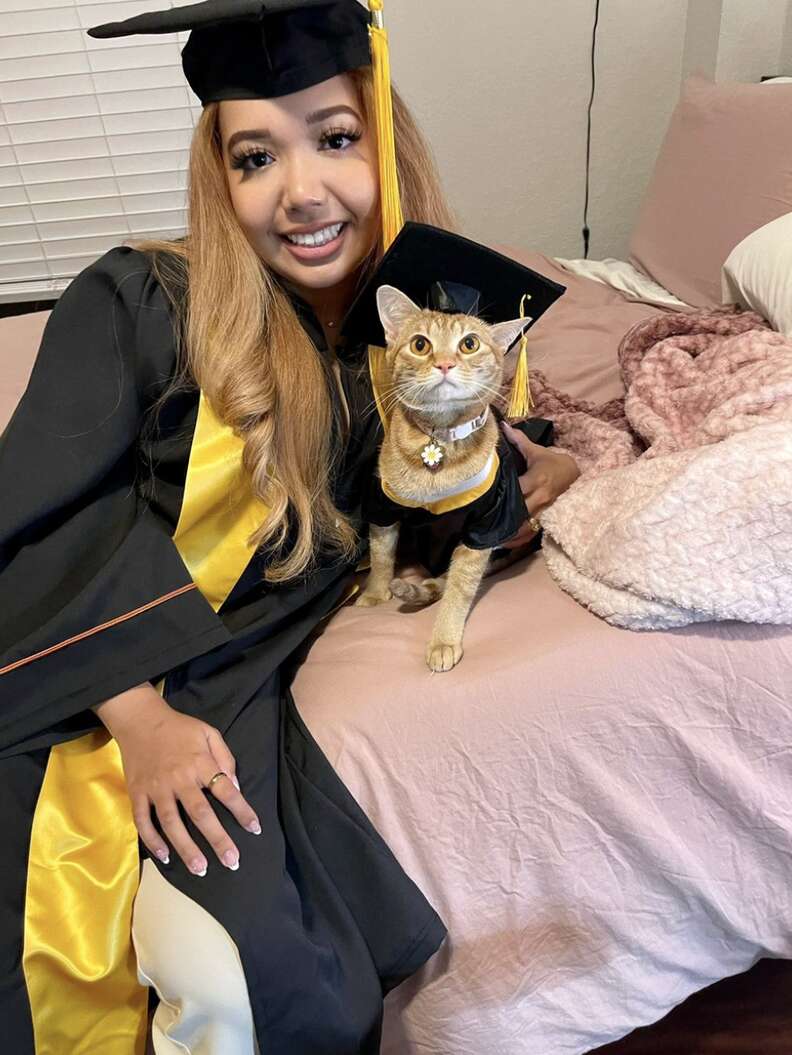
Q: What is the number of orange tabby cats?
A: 1